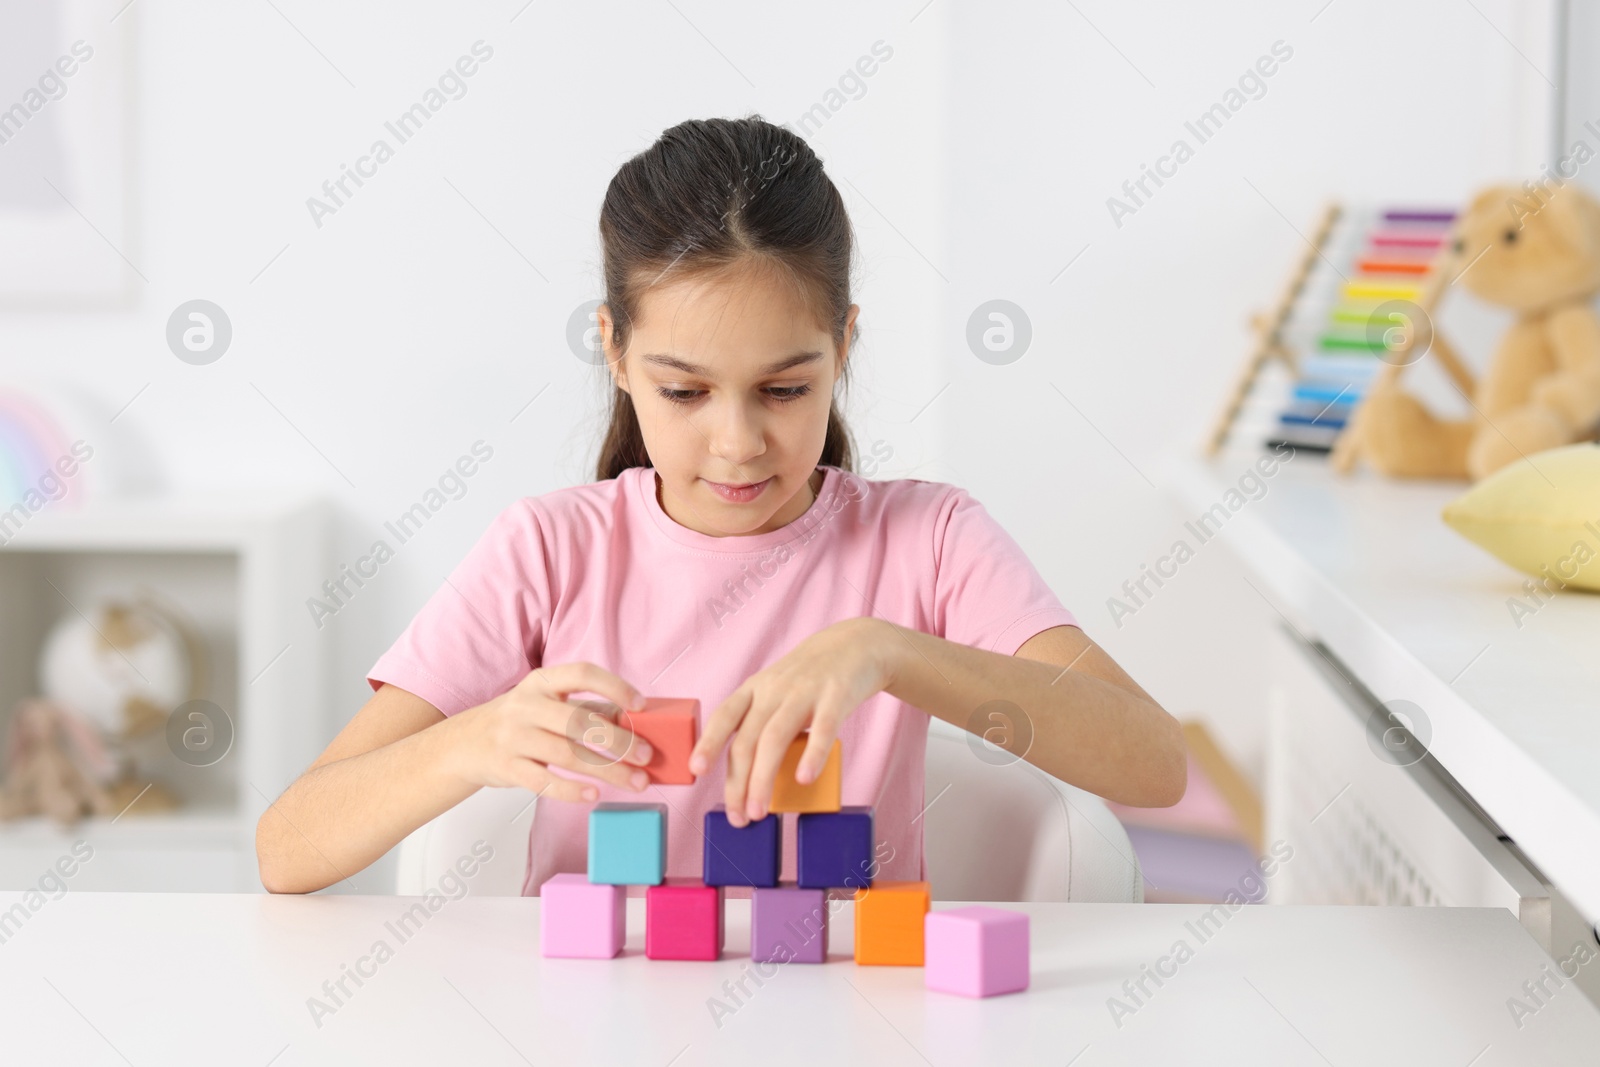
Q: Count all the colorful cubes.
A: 10